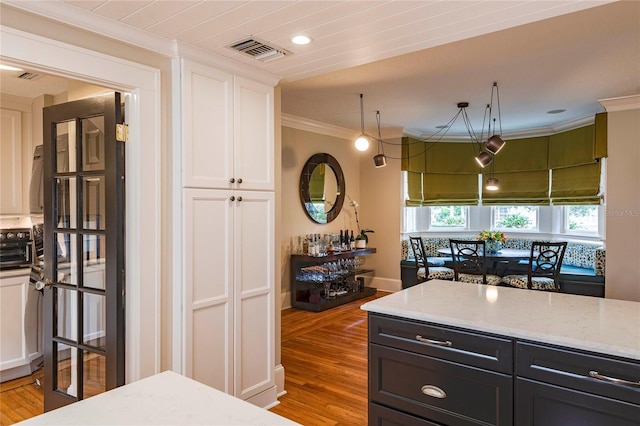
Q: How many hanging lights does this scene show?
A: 5